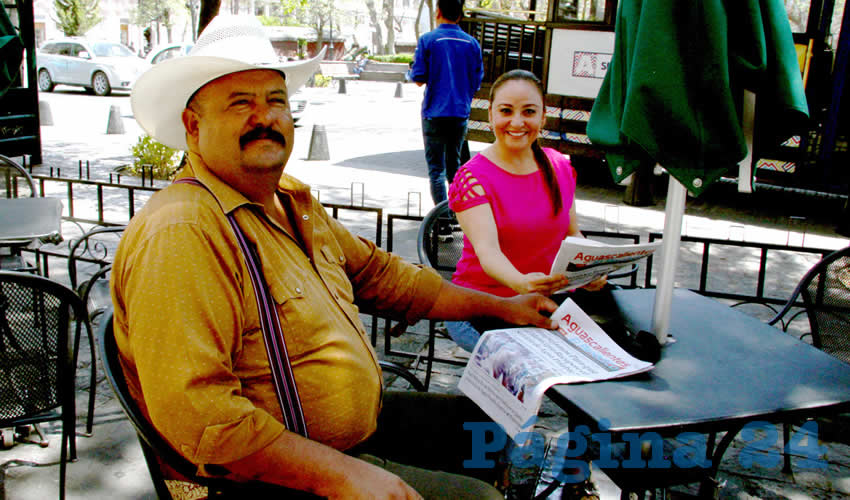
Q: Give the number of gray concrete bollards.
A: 5